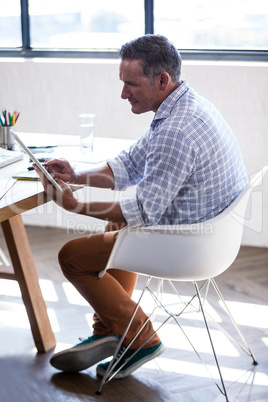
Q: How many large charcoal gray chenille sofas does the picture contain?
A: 0